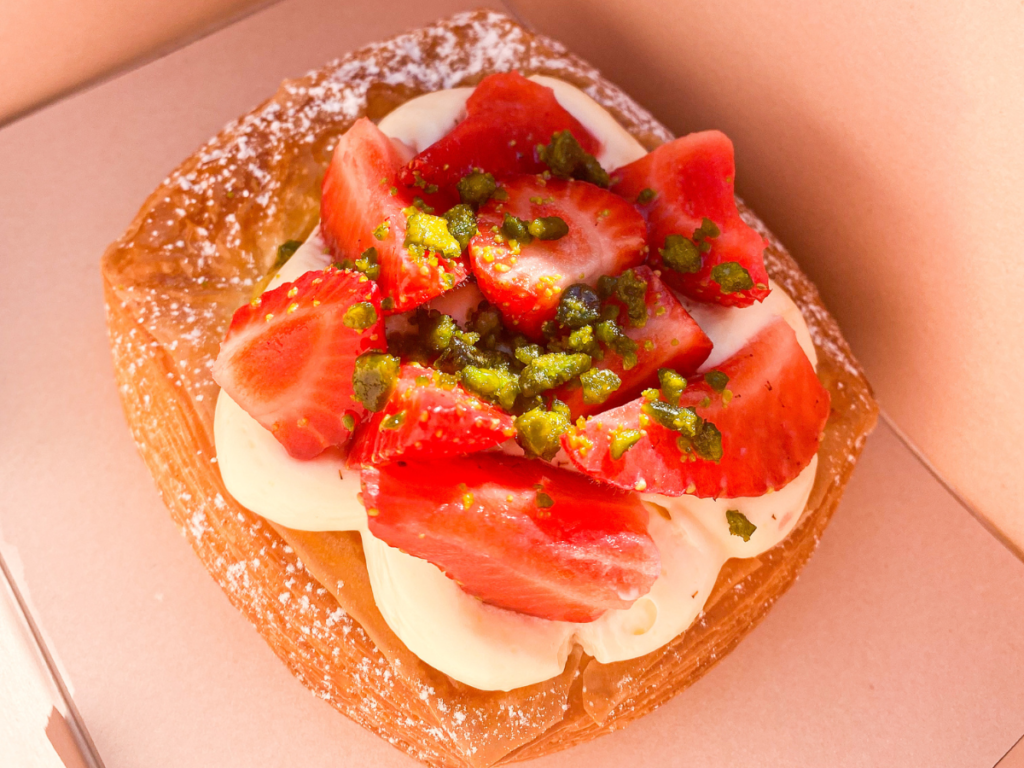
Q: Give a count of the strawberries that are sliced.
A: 9